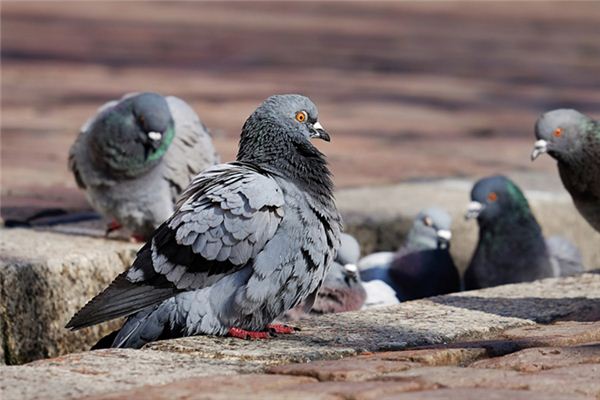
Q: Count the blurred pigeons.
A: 5